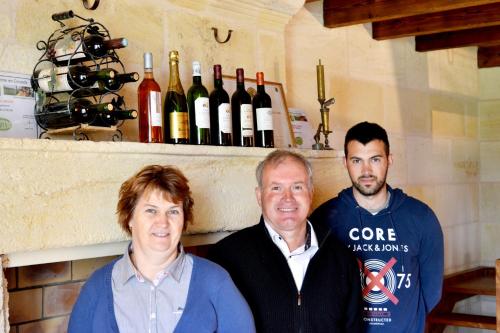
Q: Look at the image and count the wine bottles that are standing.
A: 6